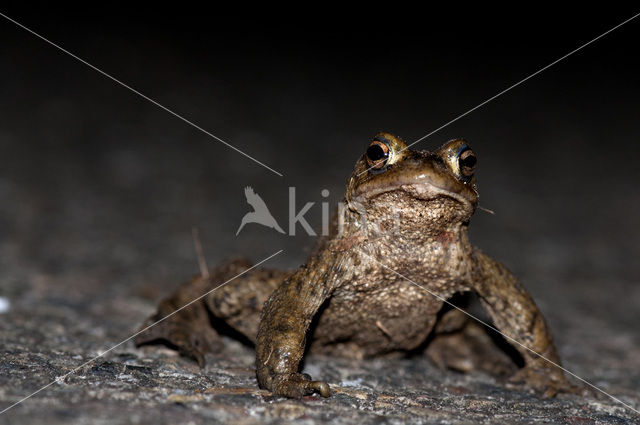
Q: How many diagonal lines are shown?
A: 4